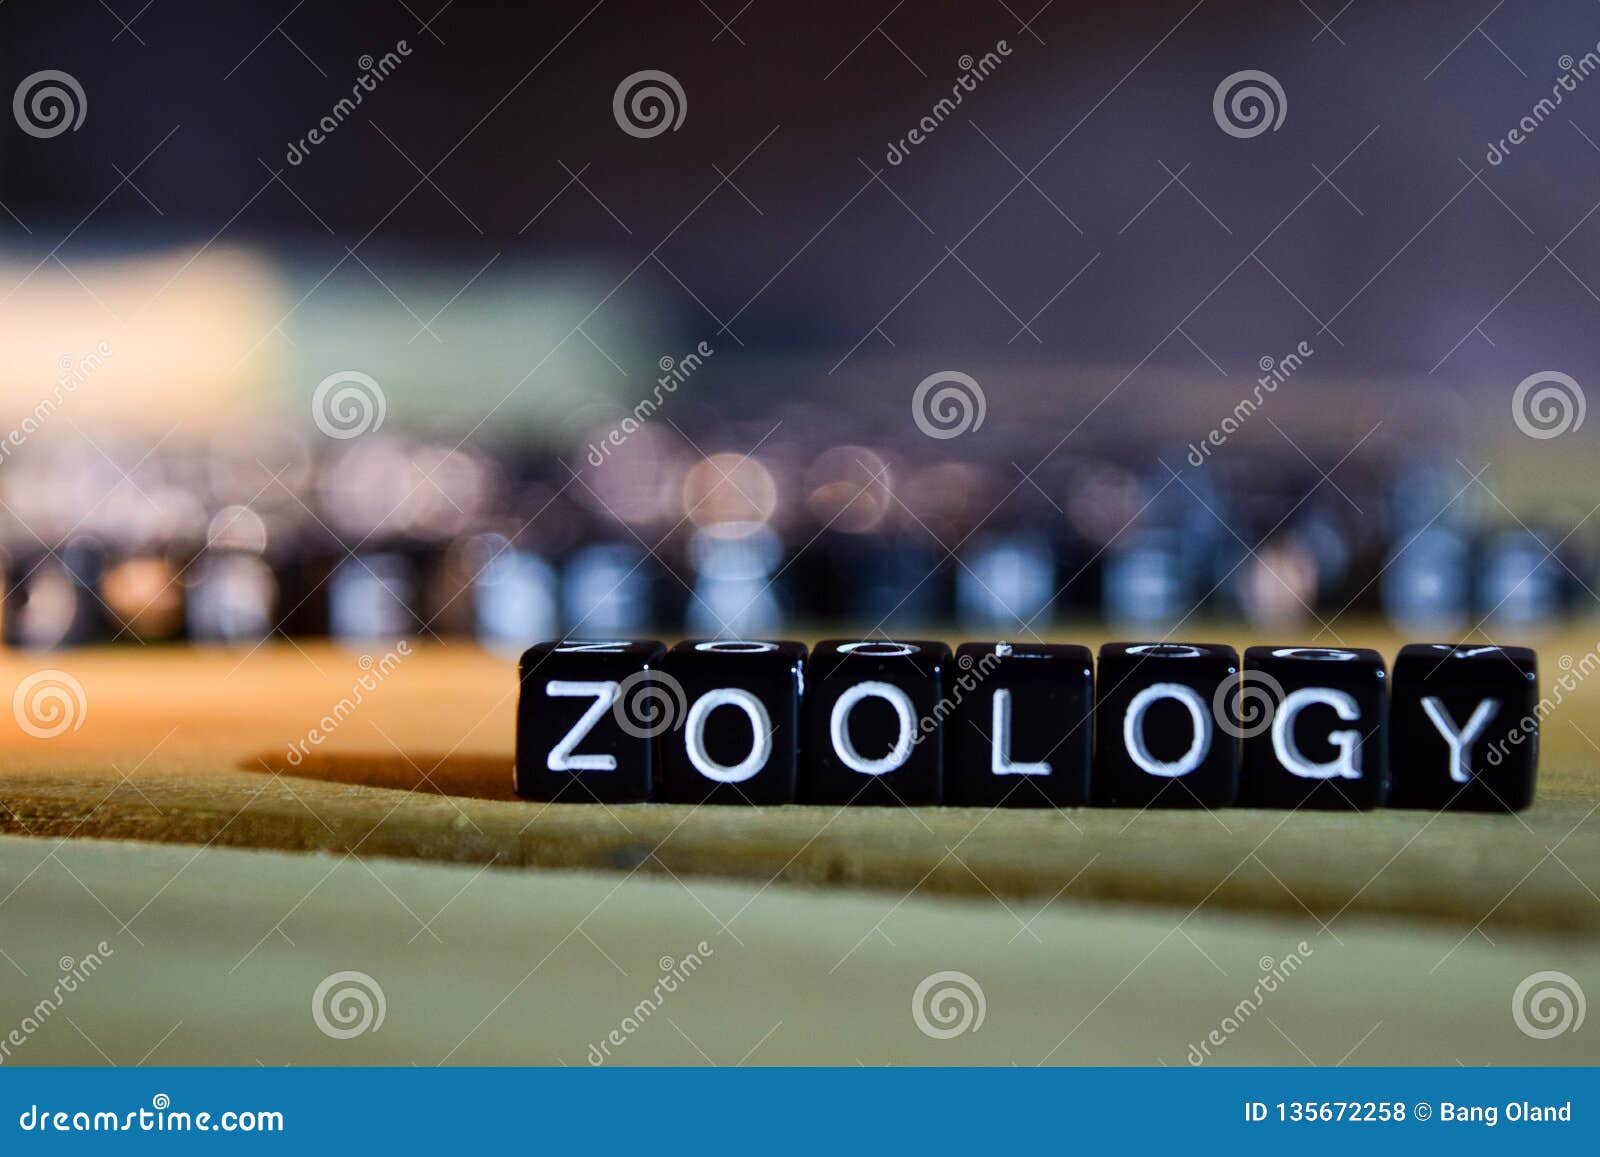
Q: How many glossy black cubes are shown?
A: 7